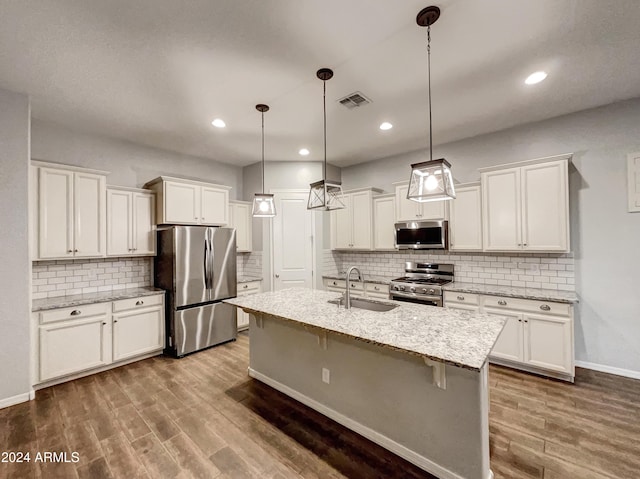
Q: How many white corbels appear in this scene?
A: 3